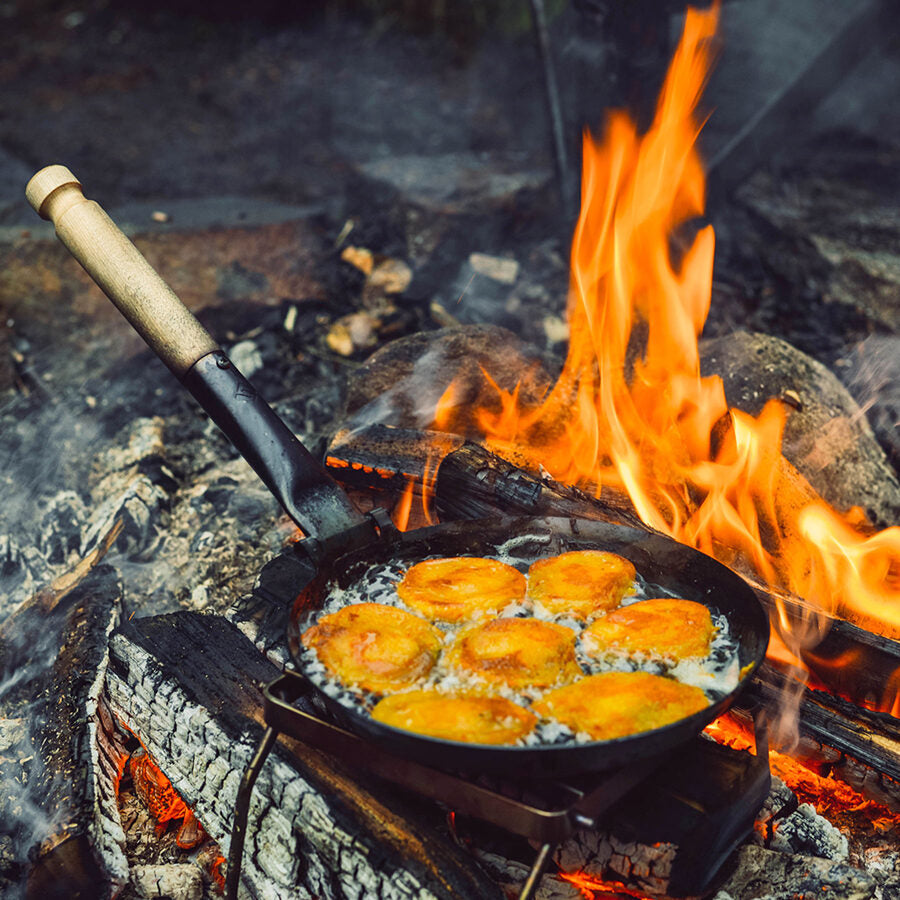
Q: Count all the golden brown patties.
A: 7